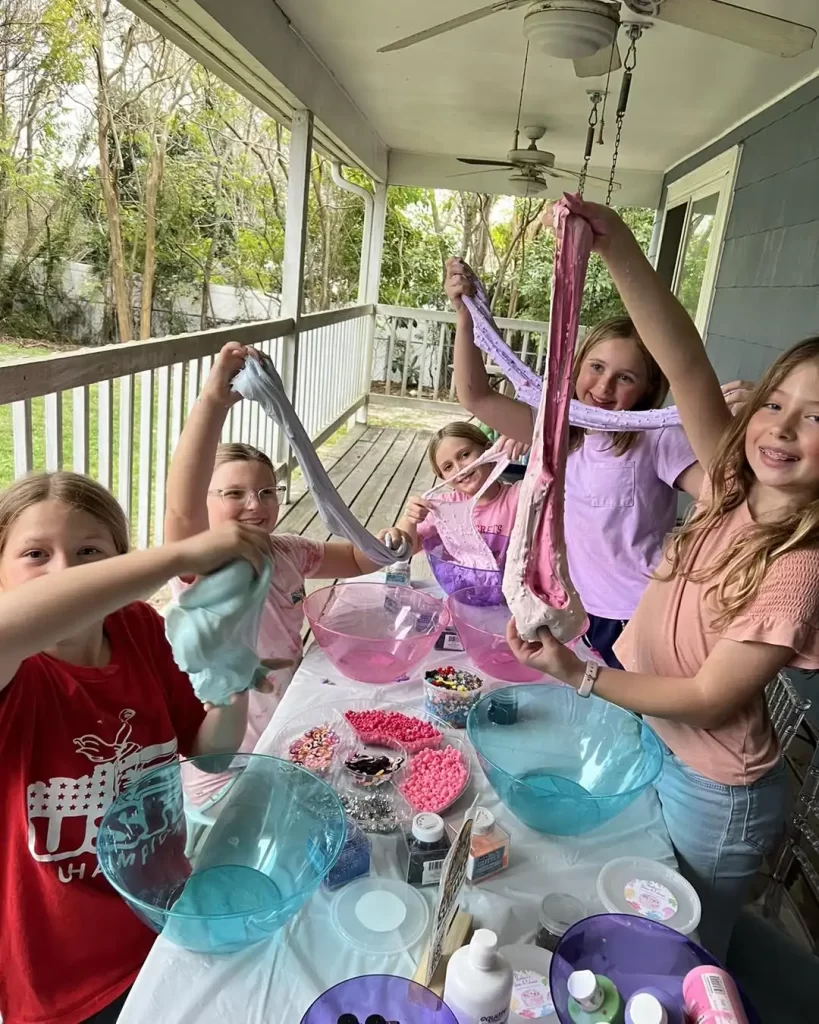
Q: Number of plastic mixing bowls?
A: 7